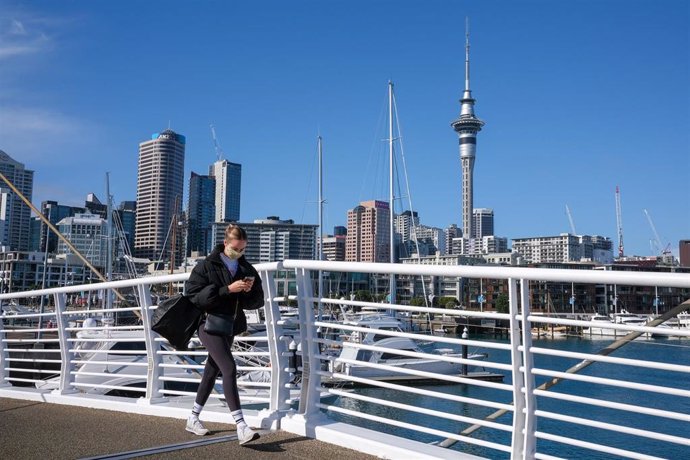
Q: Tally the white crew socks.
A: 2